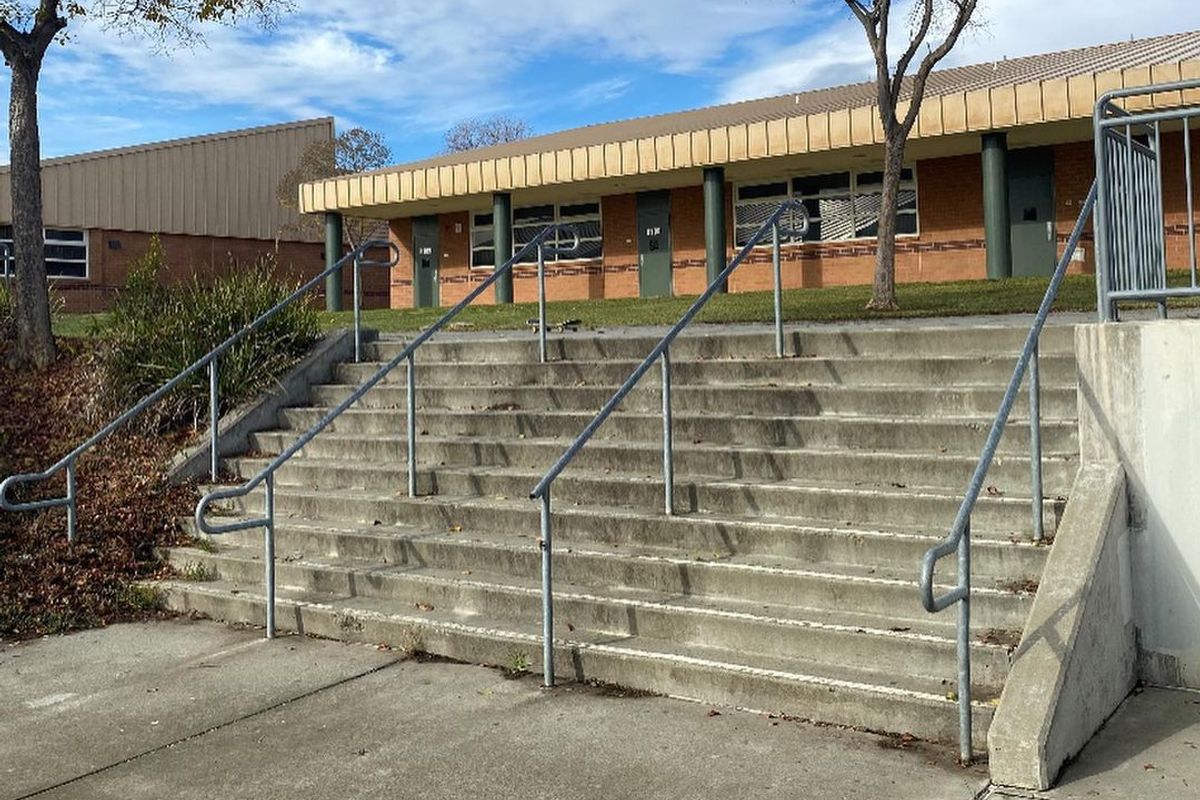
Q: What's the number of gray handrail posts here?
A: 11